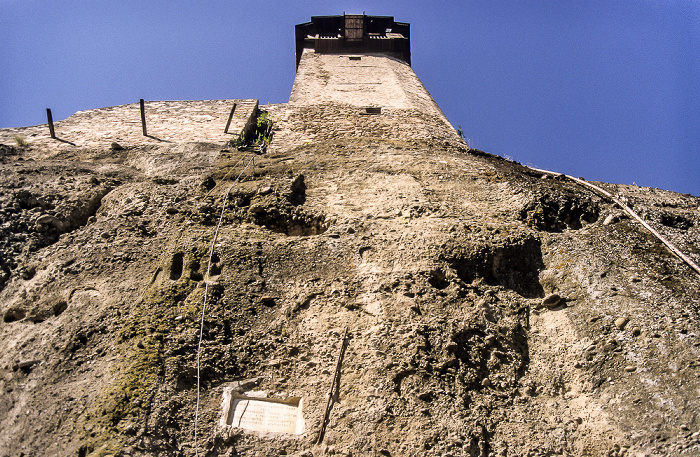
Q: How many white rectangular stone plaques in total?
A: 1